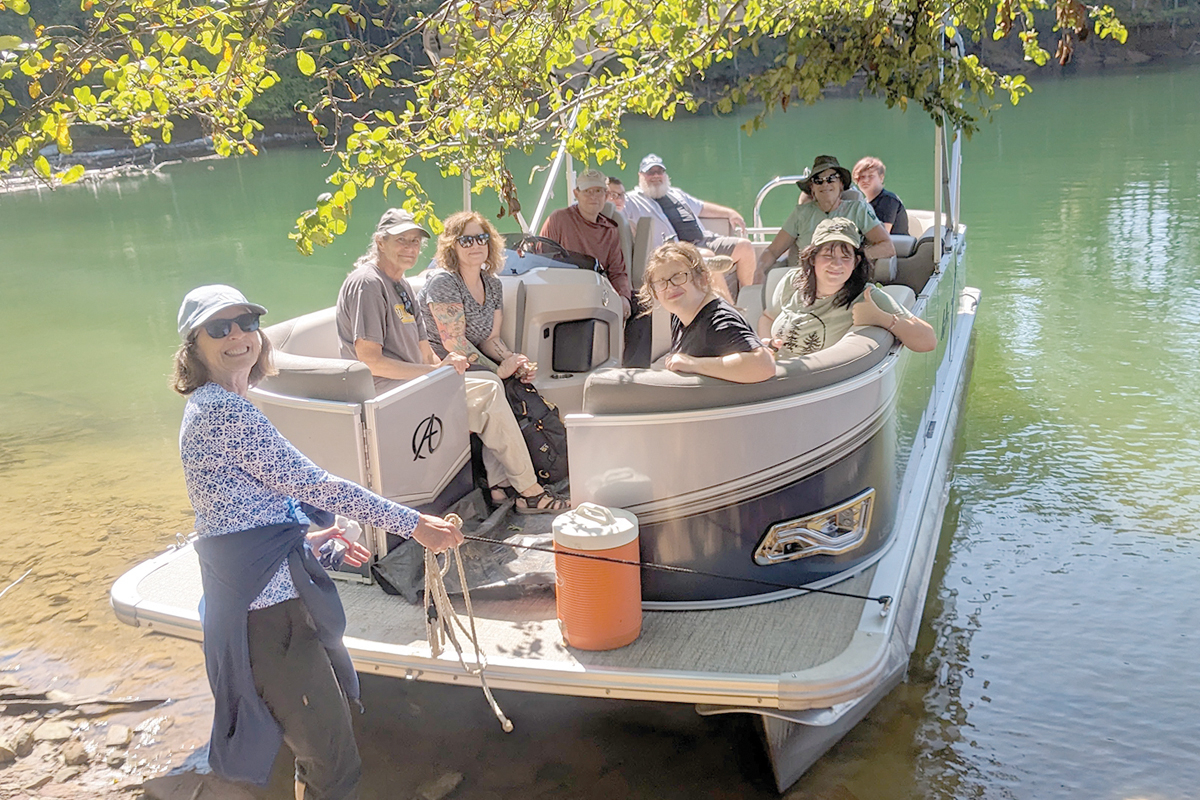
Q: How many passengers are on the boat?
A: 9